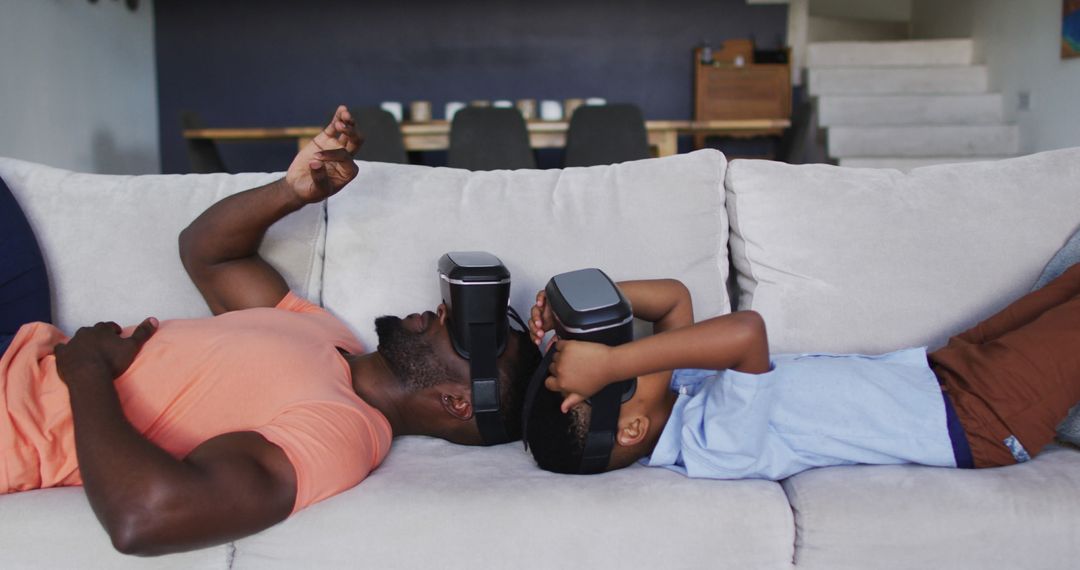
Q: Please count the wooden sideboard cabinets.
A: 1